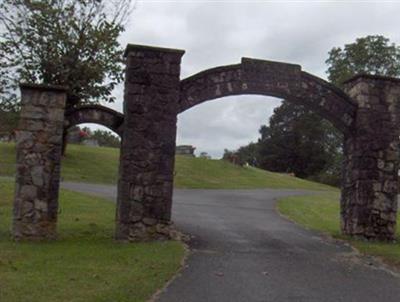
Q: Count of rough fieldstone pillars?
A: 3